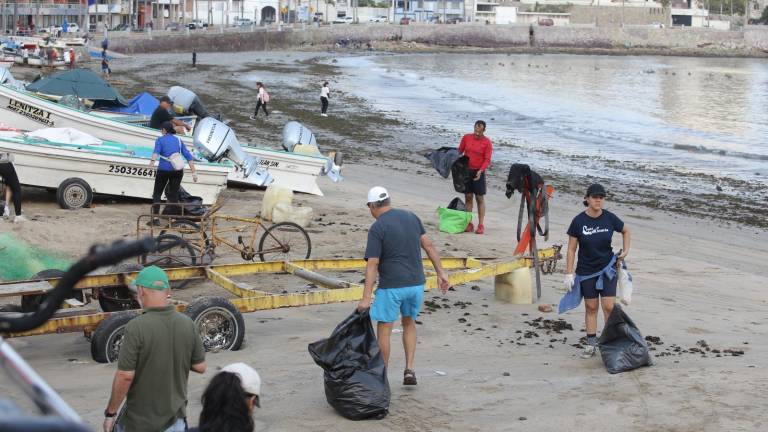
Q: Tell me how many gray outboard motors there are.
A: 3